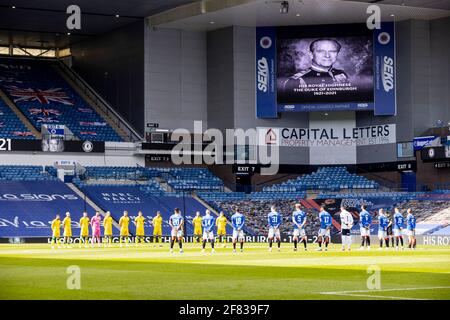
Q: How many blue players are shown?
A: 10